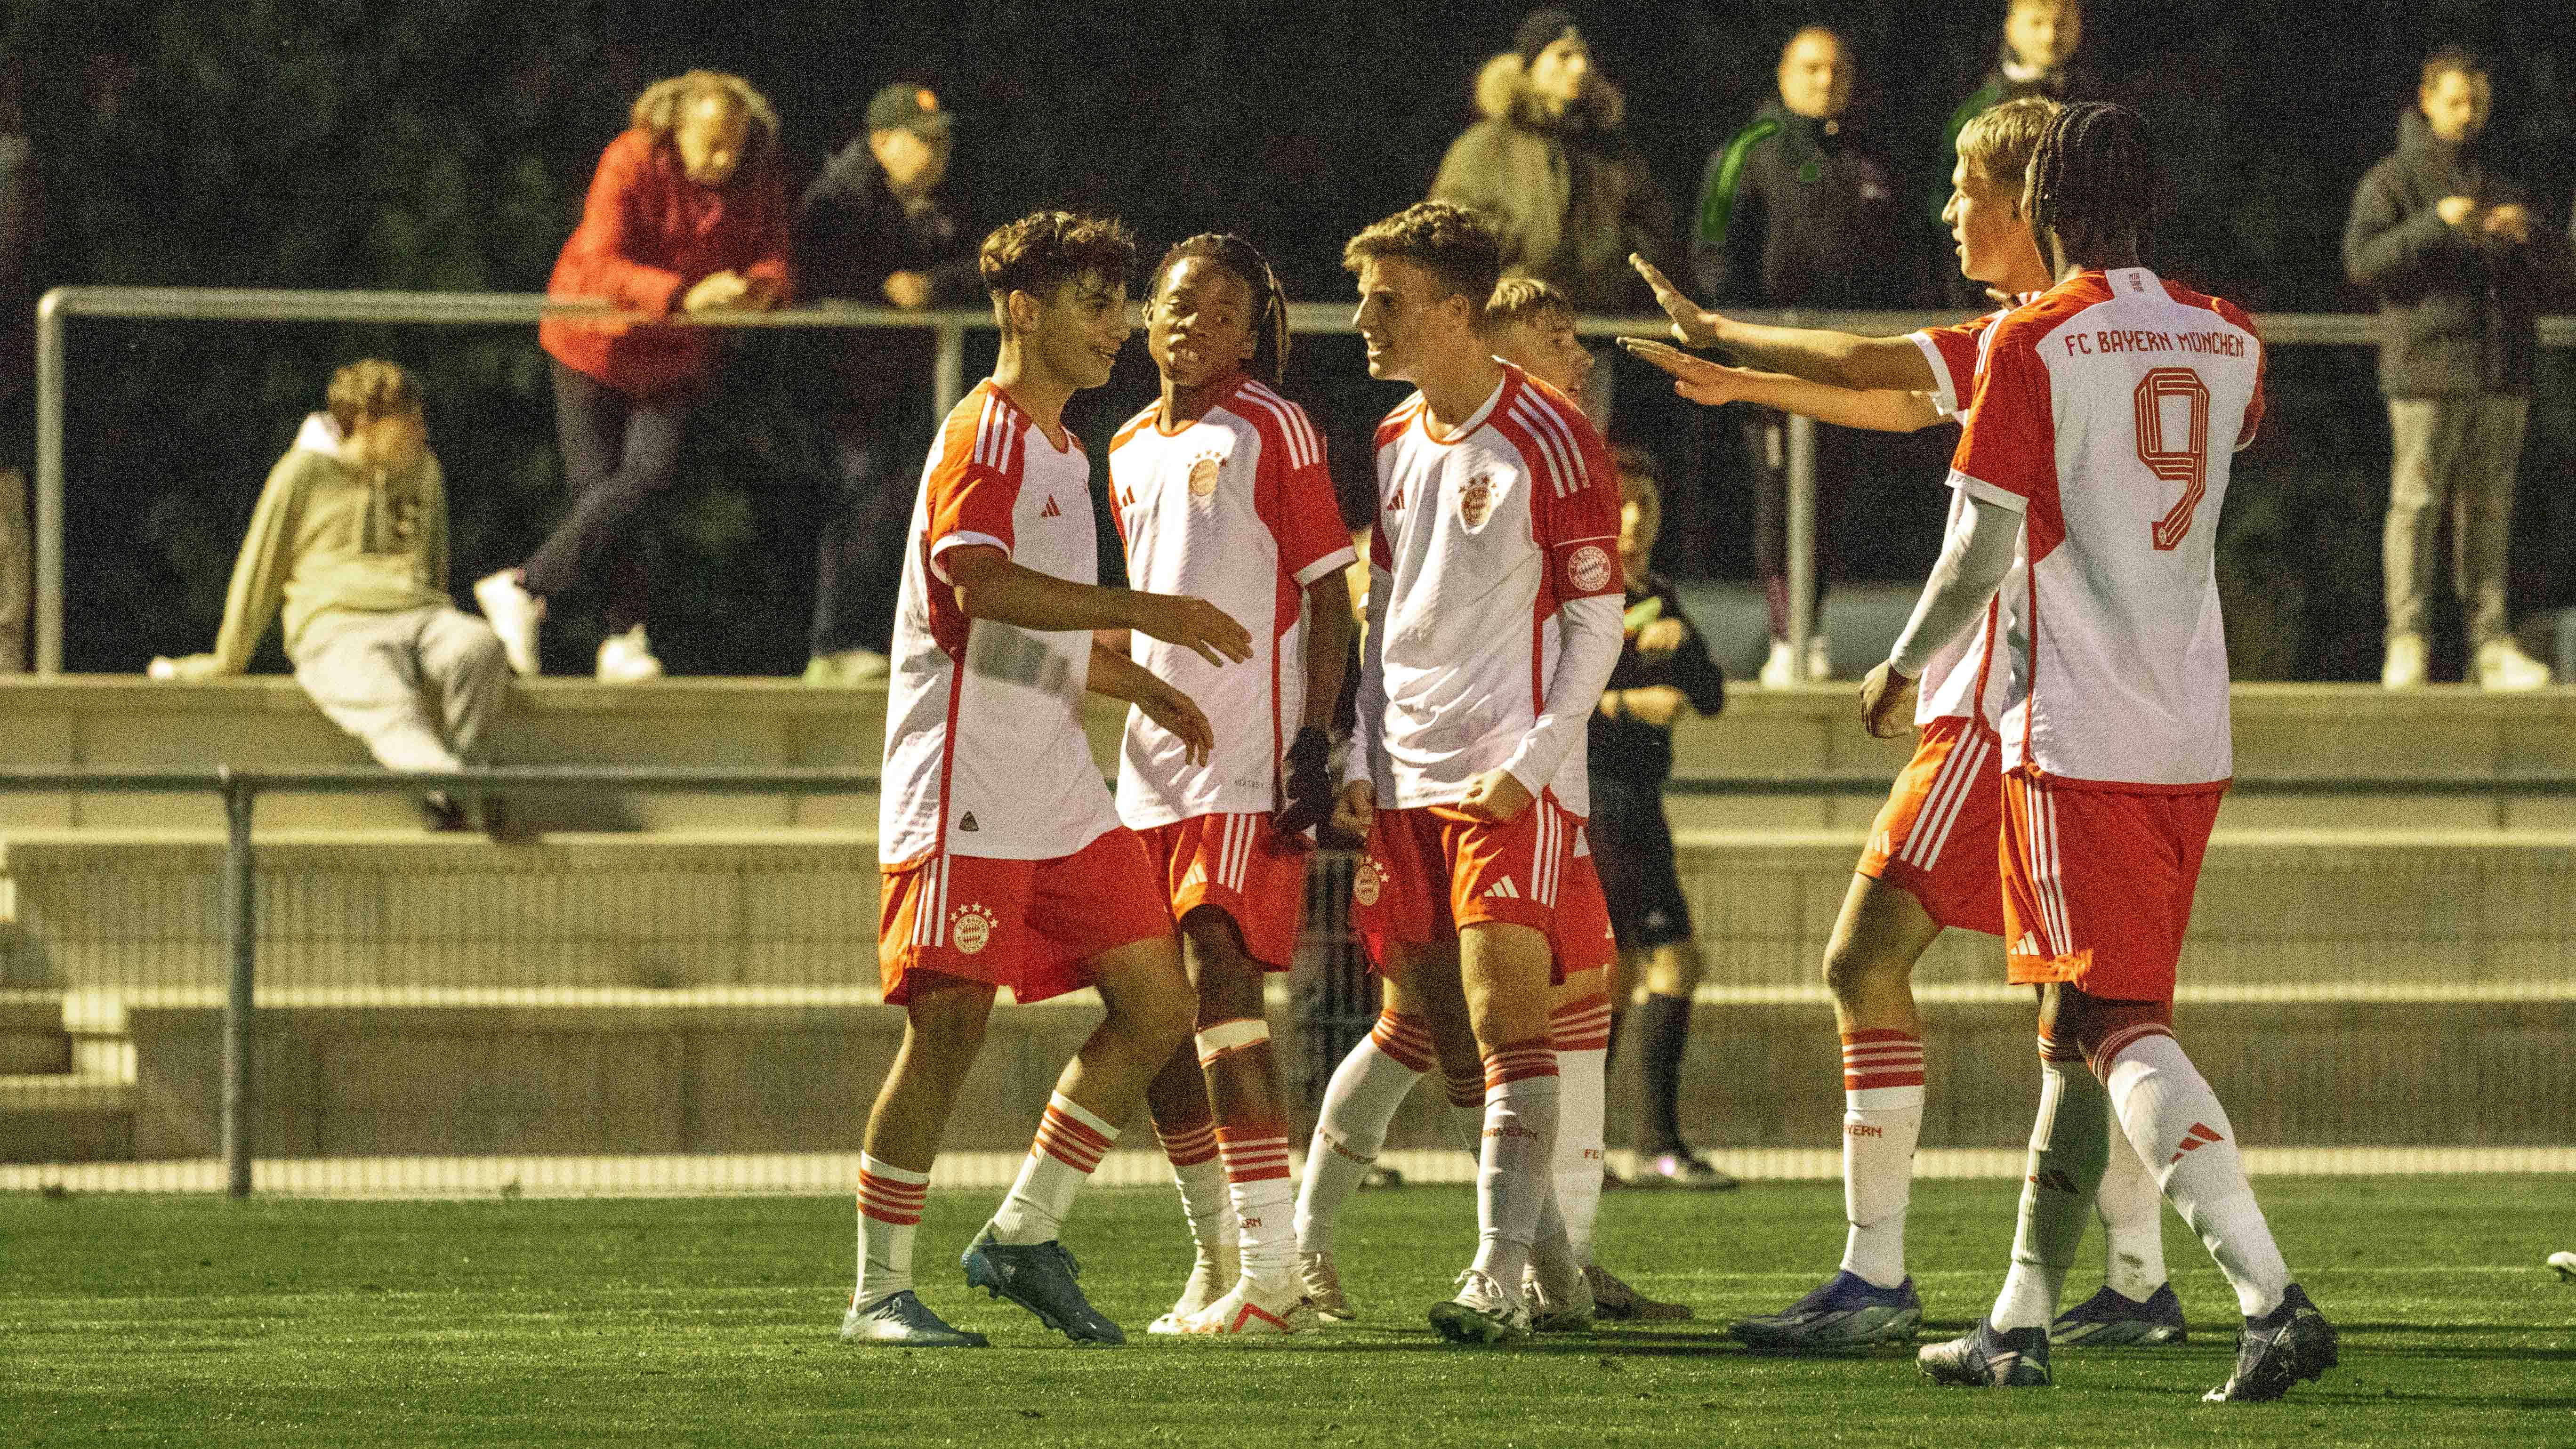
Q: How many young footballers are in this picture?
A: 6